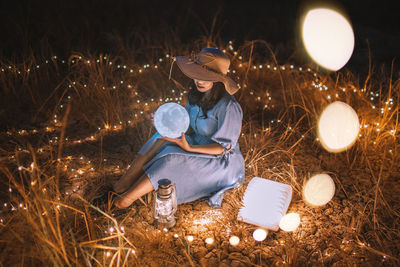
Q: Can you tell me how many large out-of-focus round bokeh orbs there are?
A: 3